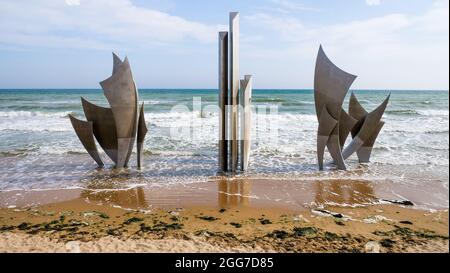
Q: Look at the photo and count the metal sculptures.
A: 3